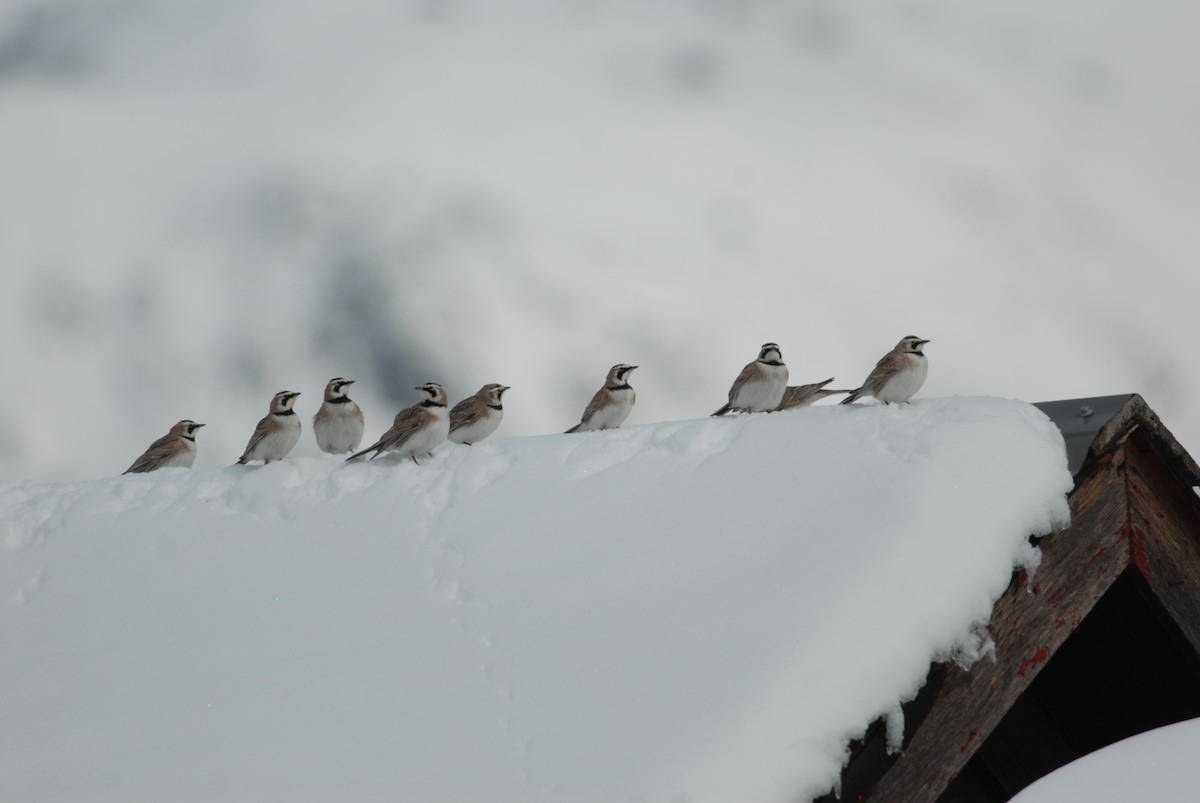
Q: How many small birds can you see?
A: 9